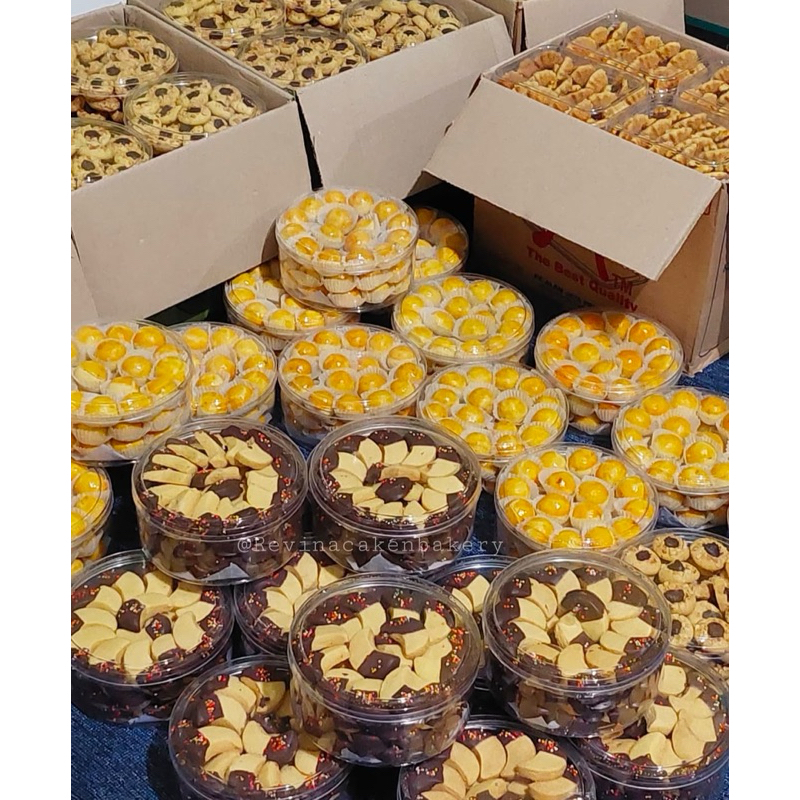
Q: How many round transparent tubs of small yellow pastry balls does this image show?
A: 12